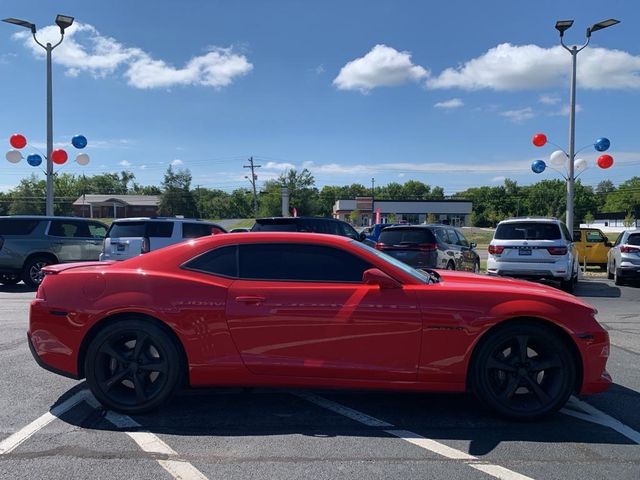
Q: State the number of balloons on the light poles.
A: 12